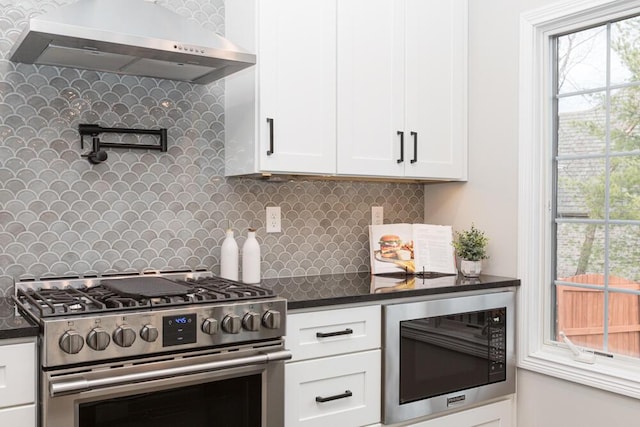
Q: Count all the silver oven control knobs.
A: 8